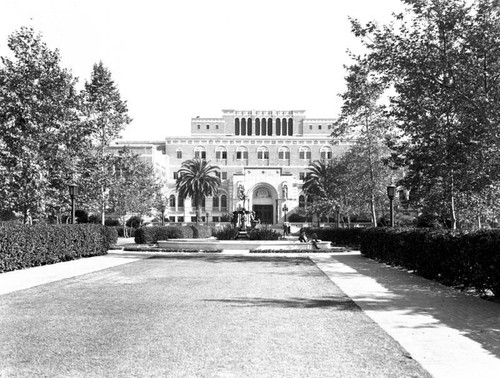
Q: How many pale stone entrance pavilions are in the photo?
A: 1